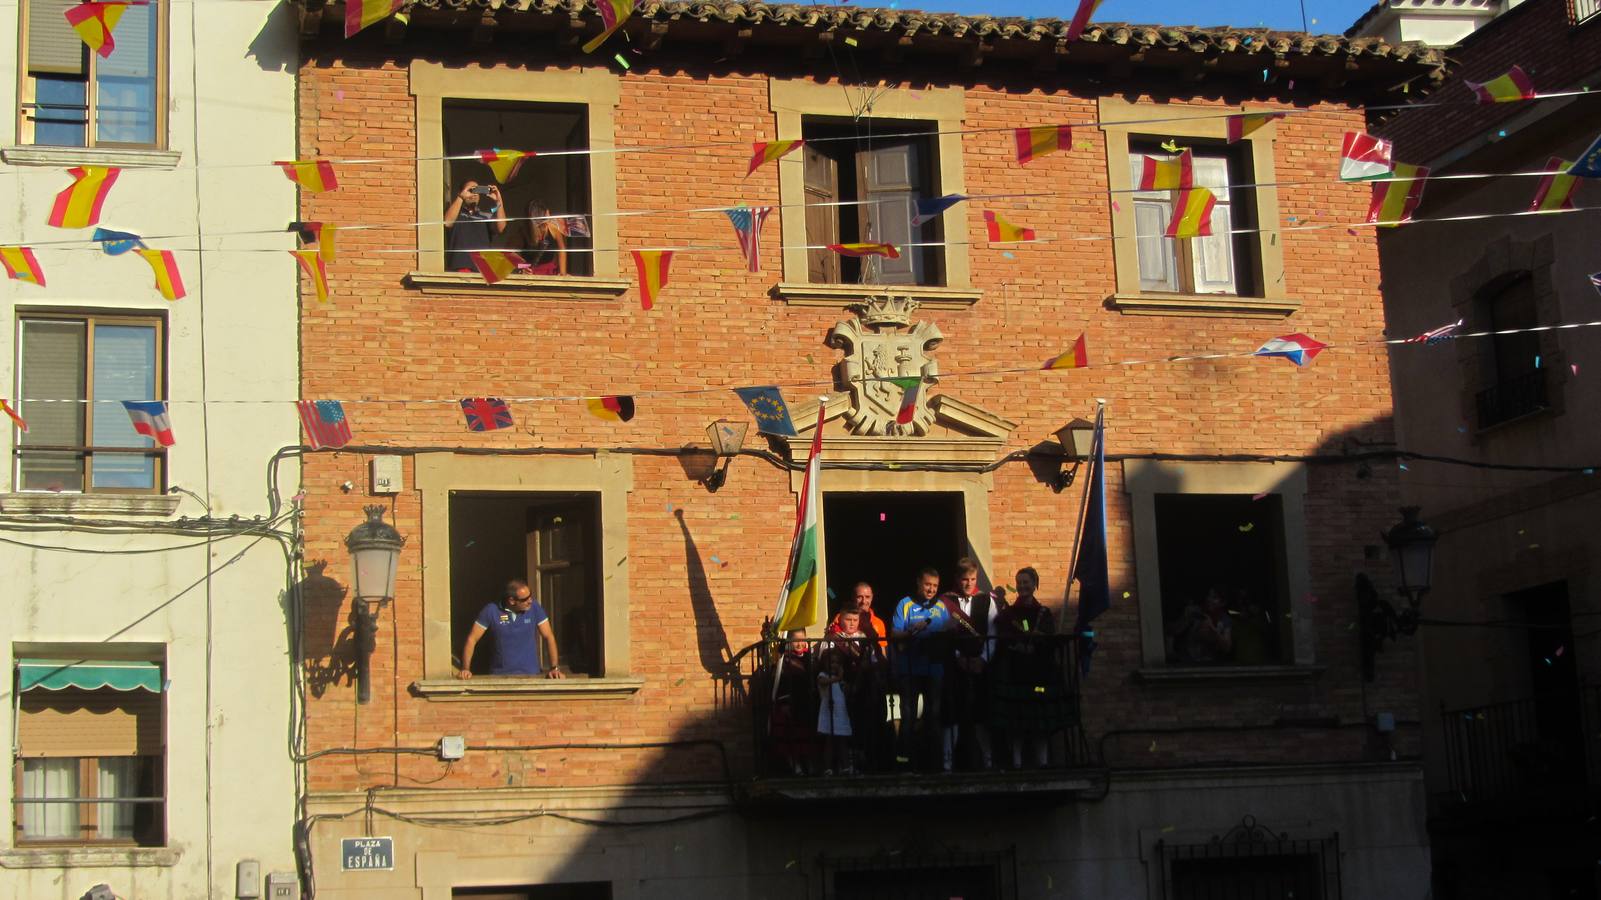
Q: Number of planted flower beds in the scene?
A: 0